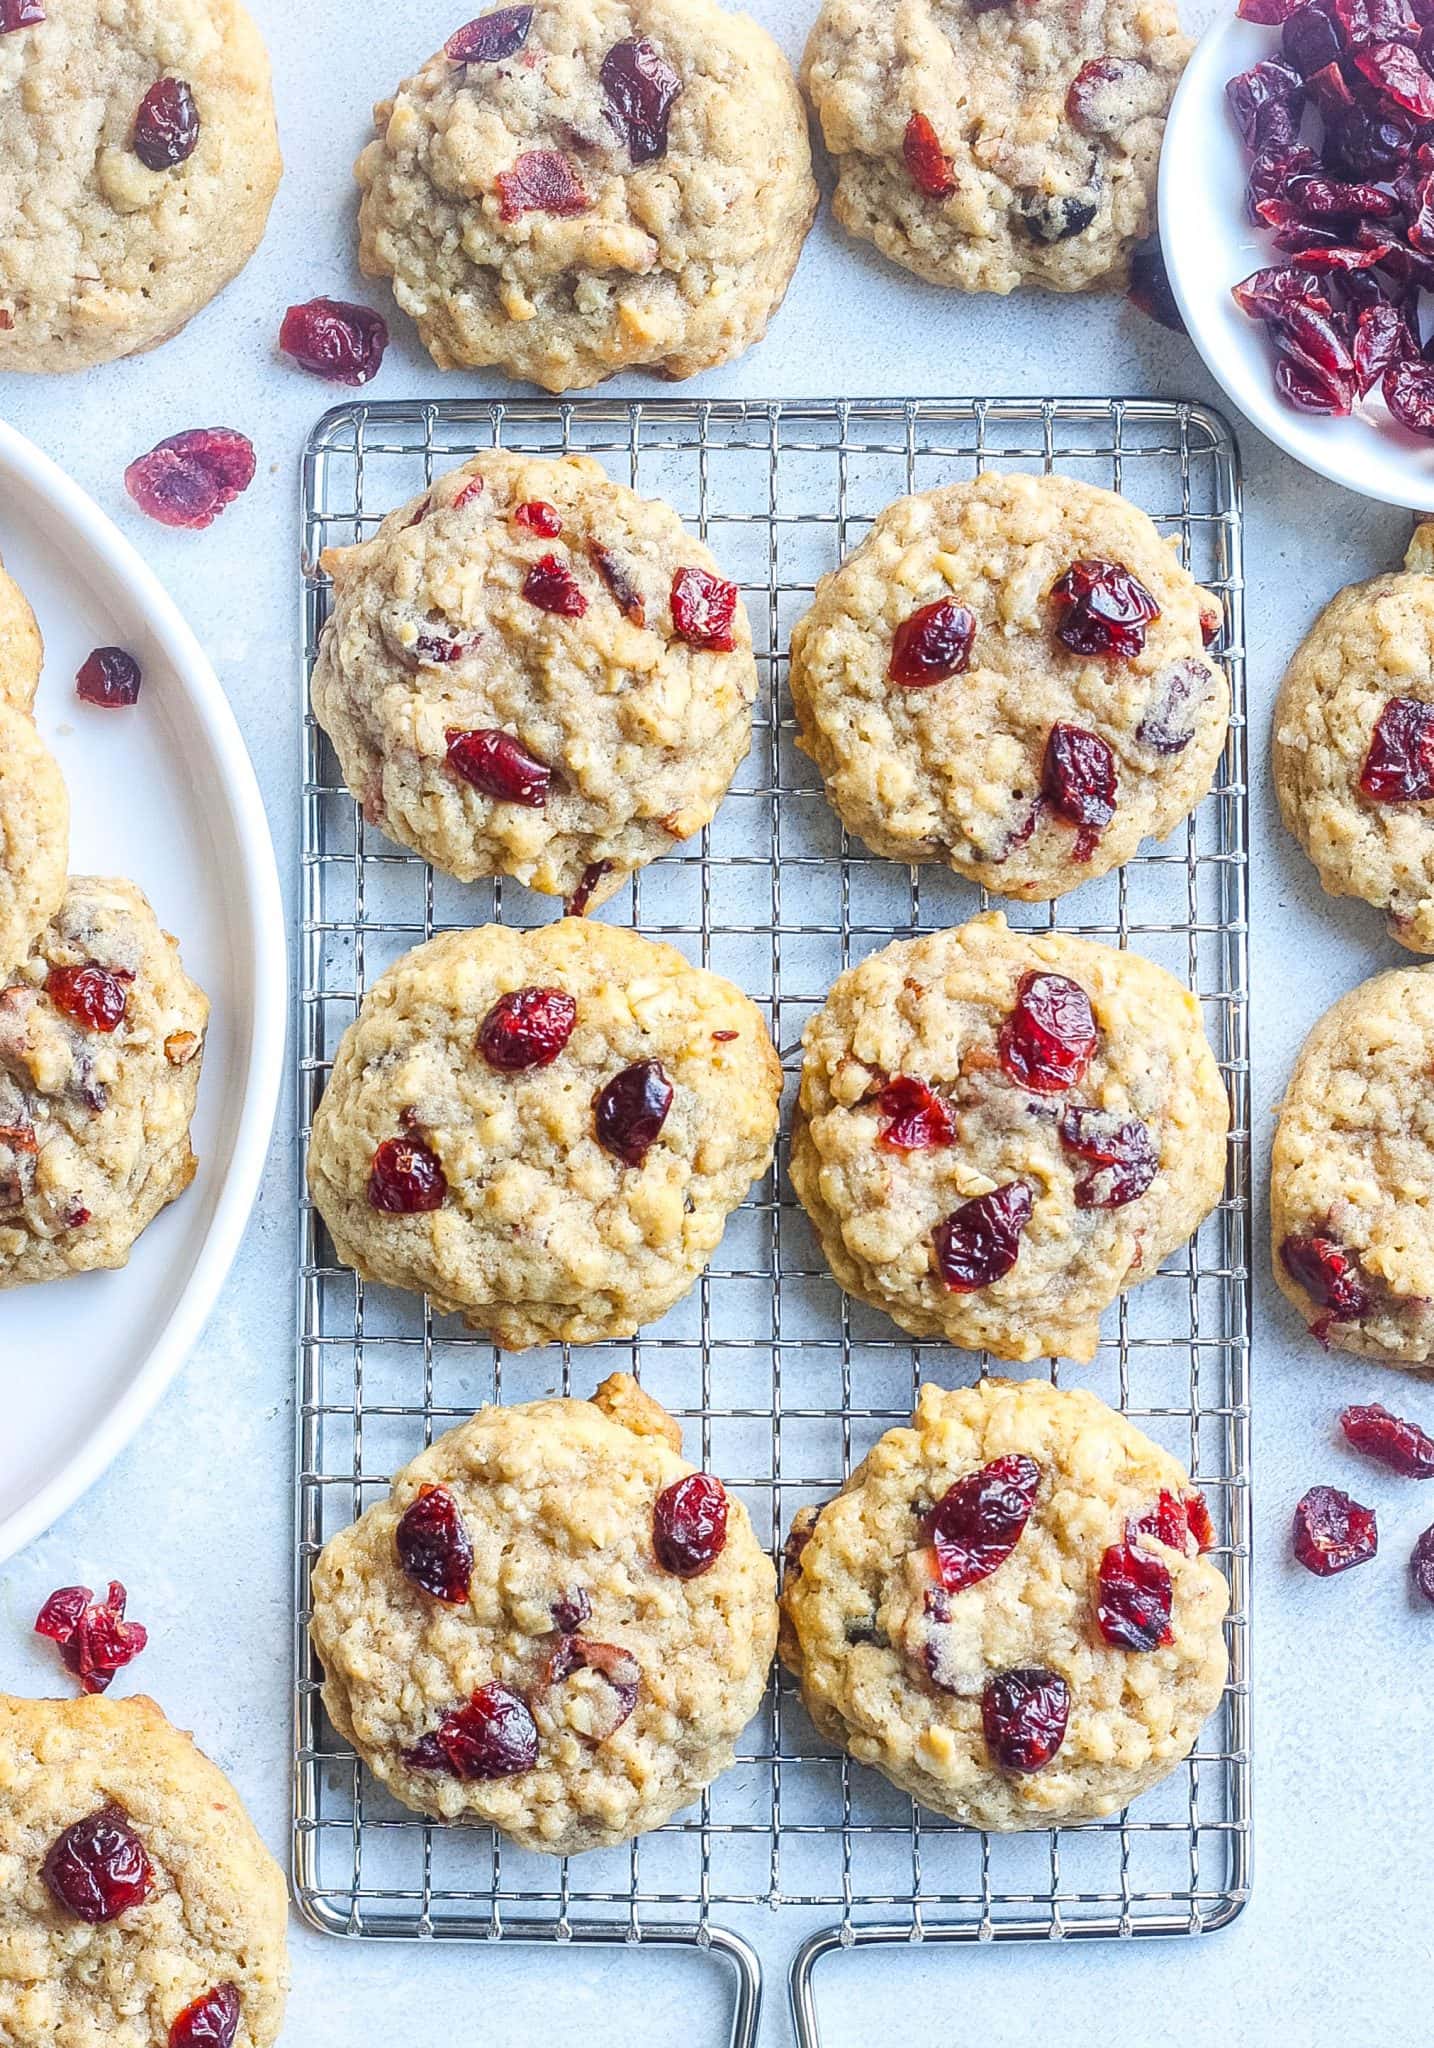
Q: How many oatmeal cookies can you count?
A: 15